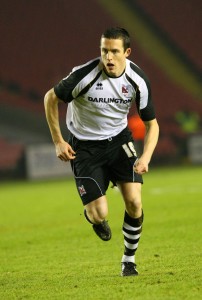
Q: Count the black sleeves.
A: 2